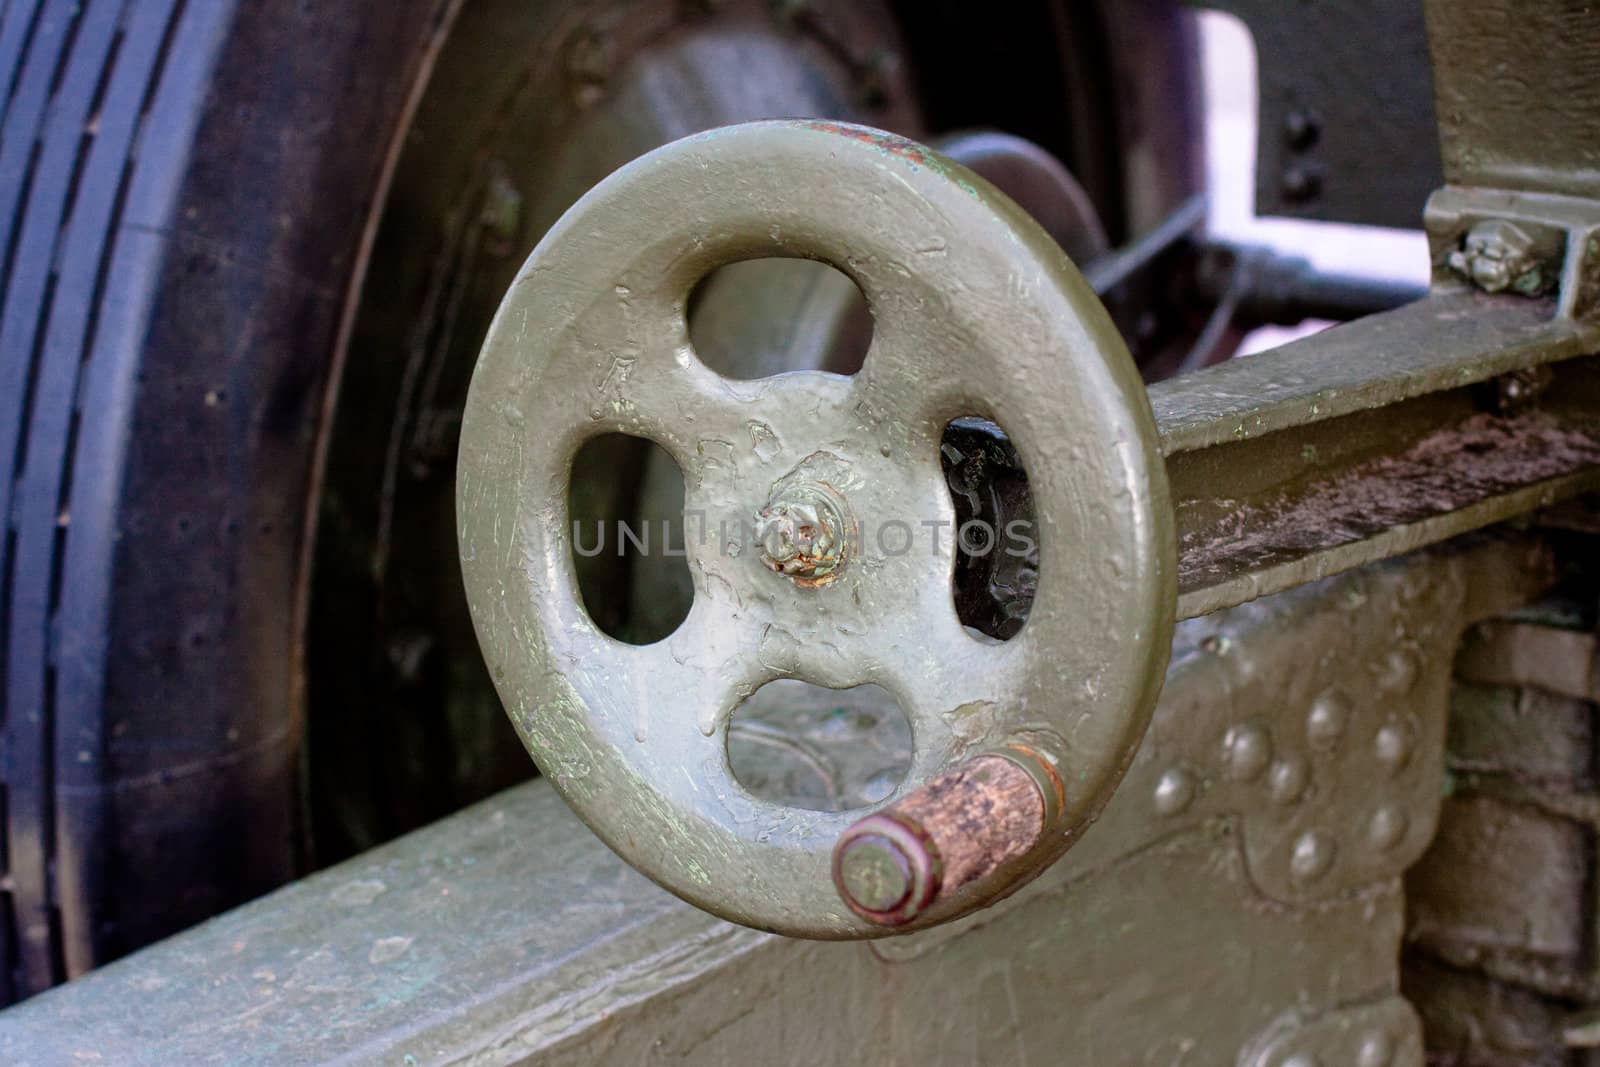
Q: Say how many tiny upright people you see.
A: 0